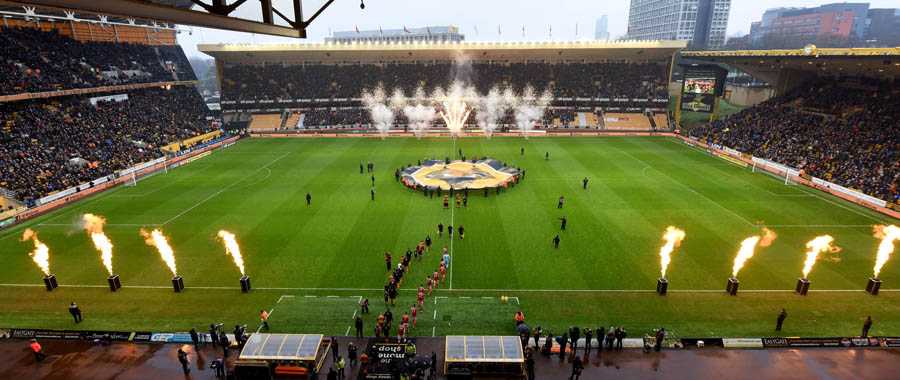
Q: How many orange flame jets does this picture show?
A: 8